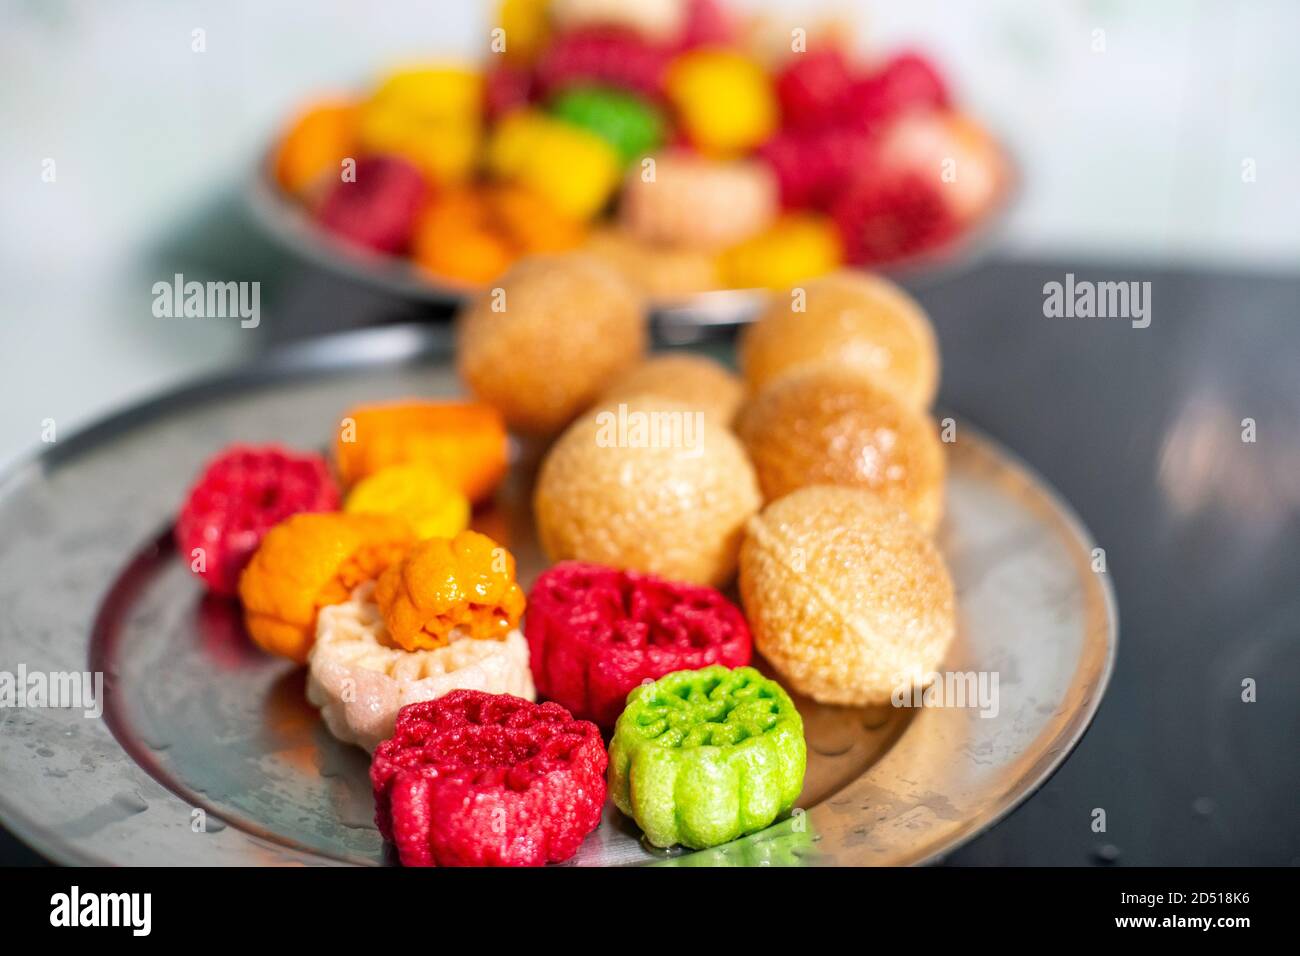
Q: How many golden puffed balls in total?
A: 6